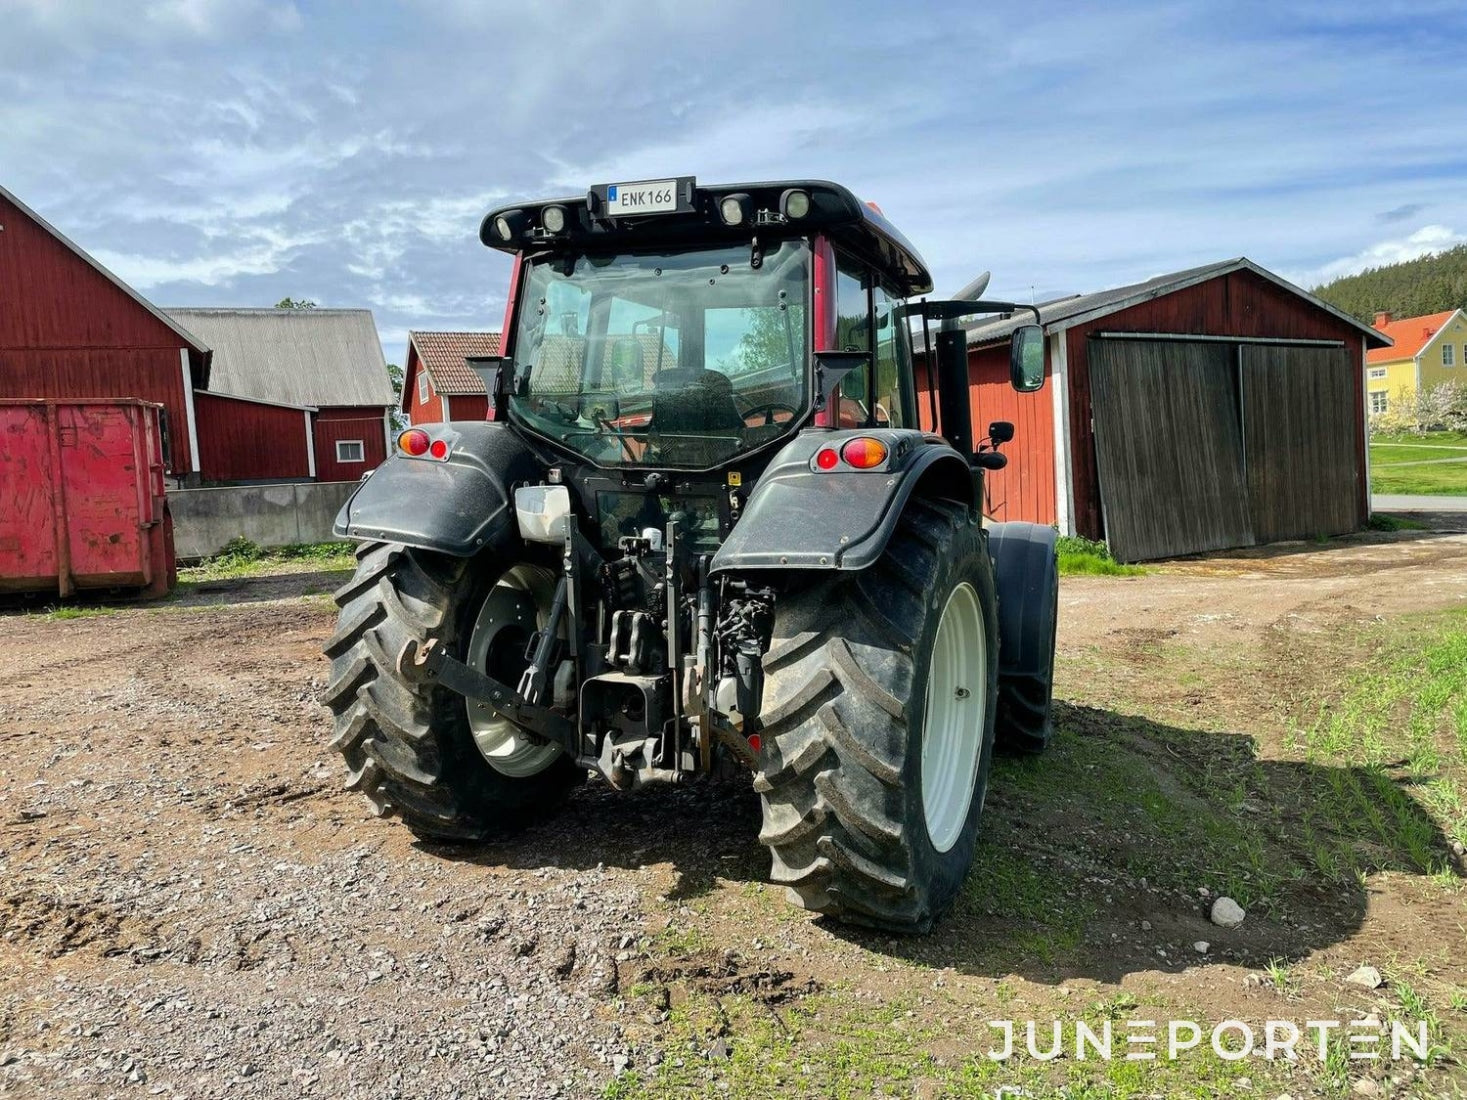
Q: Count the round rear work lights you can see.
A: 4